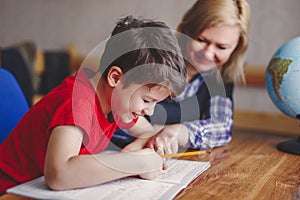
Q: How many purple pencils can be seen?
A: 0